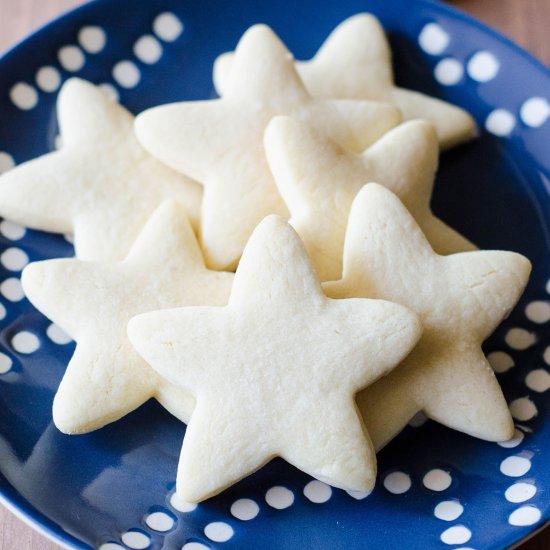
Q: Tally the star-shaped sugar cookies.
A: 7